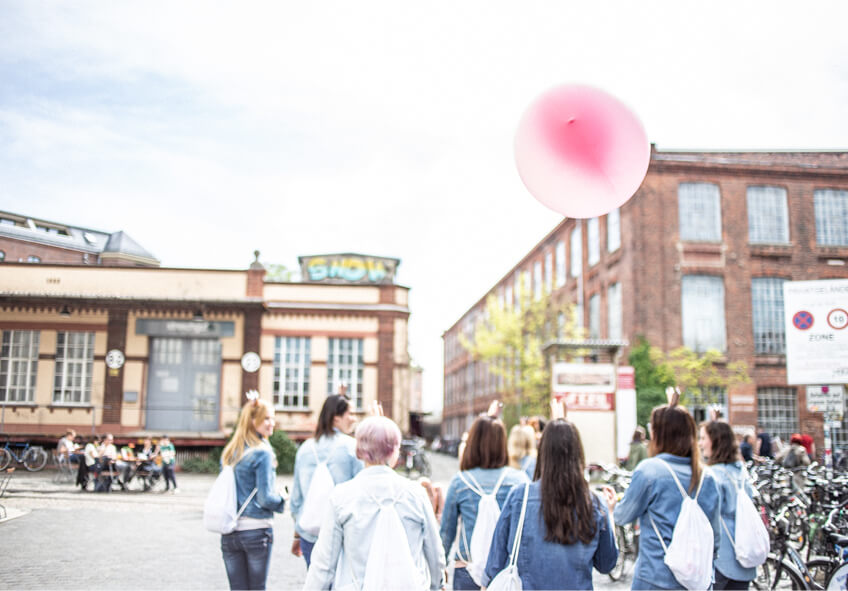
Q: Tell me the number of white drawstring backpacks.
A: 7